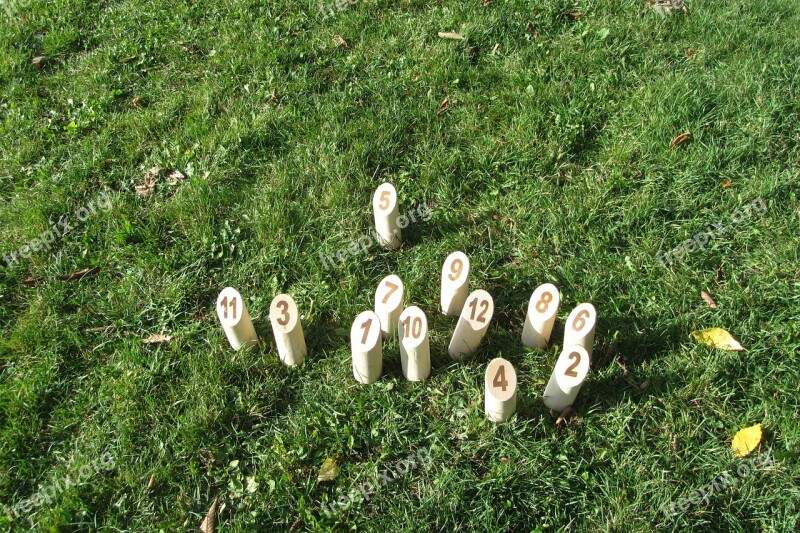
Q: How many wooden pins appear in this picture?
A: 12